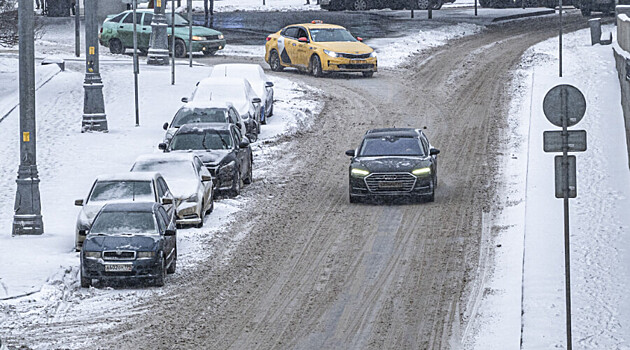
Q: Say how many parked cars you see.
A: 7